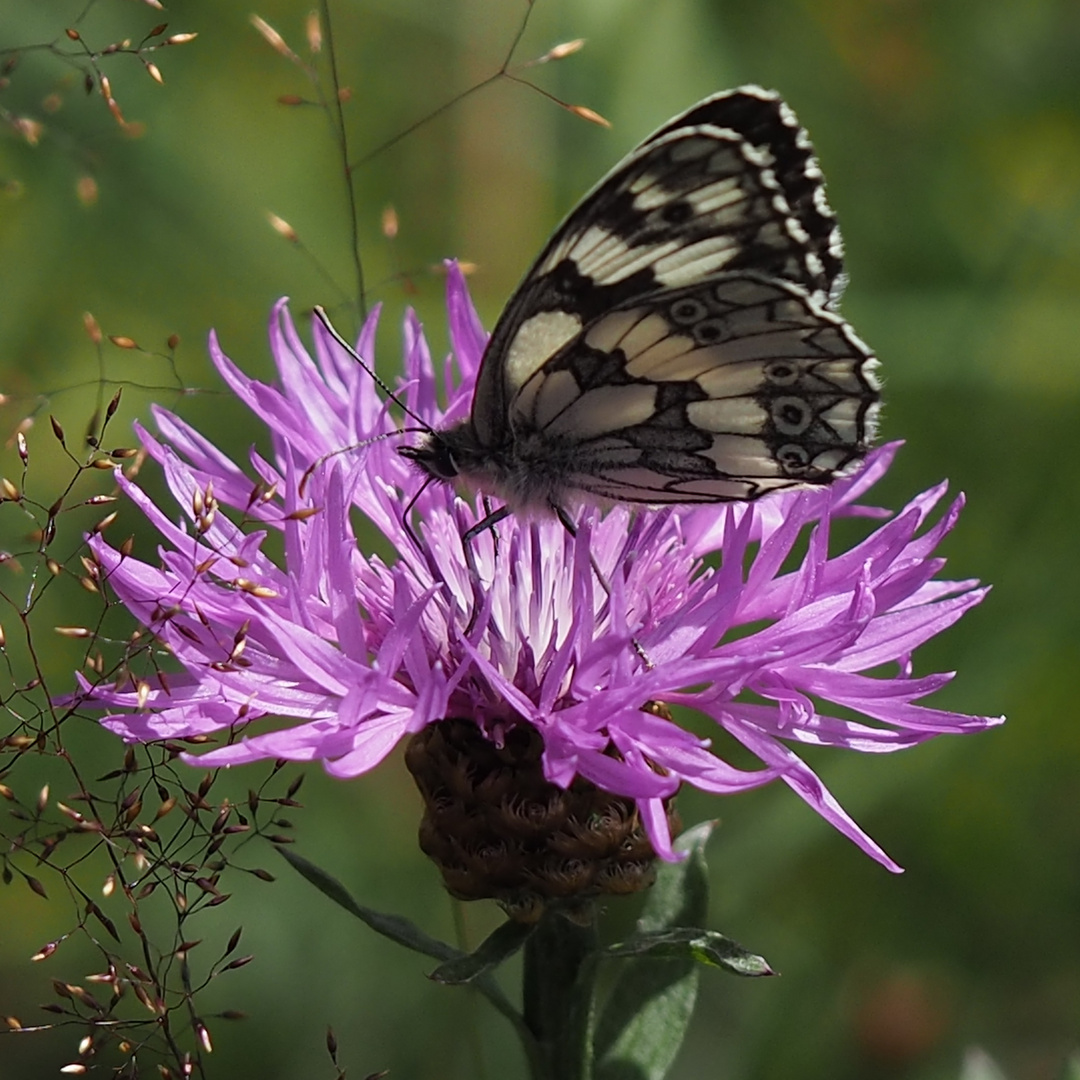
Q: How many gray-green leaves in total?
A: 4